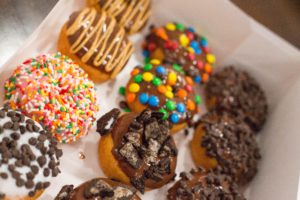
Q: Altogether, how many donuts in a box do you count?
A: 11